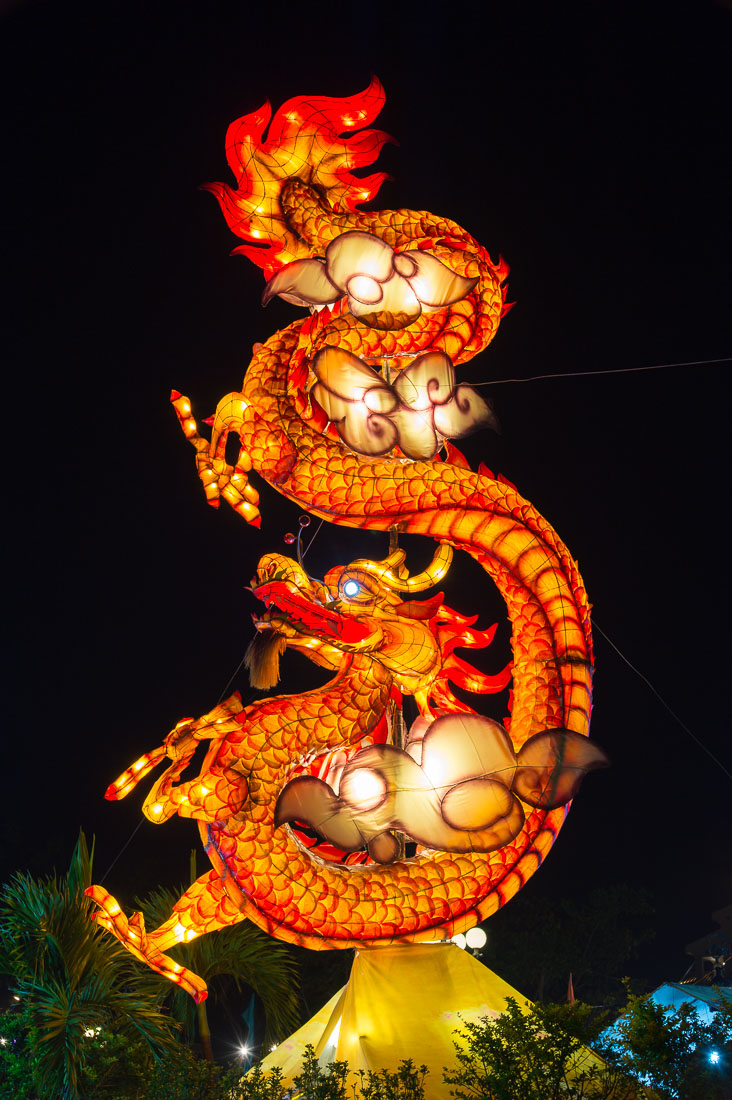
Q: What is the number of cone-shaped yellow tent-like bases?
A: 1